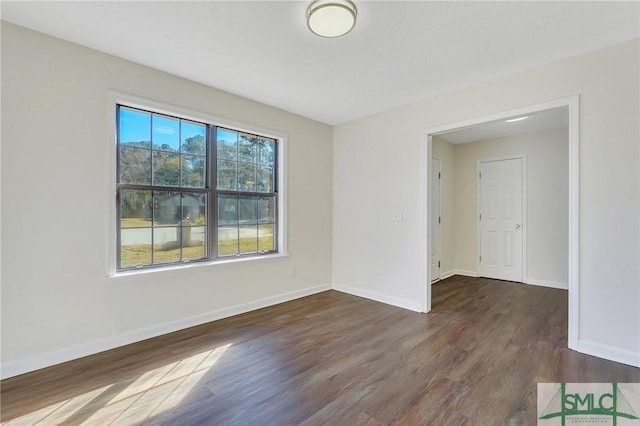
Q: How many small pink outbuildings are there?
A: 0